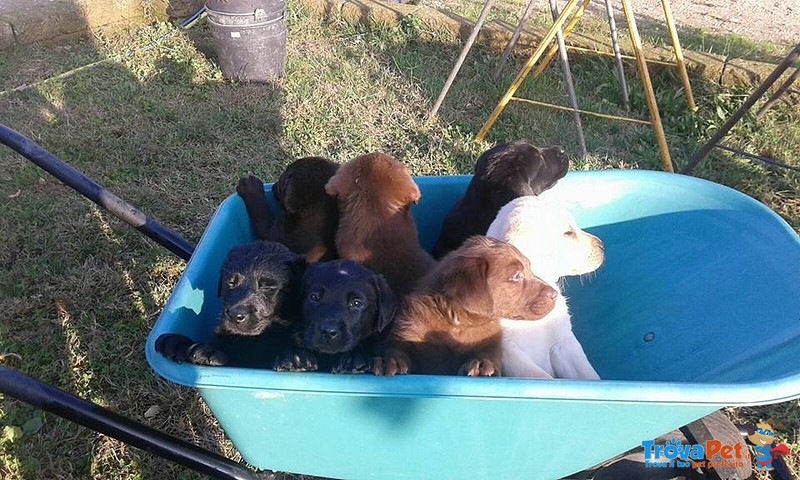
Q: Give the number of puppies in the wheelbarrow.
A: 7